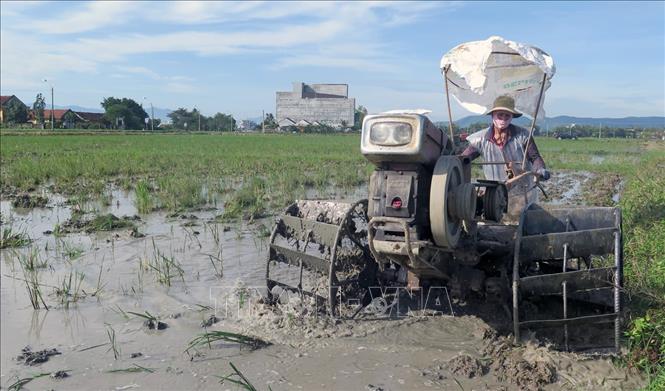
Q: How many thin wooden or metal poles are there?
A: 2